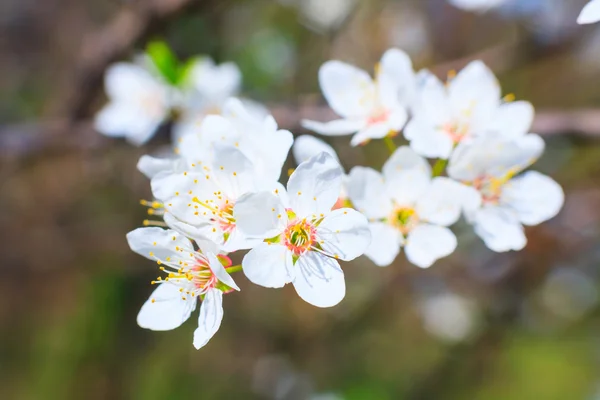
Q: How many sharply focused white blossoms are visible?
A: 3